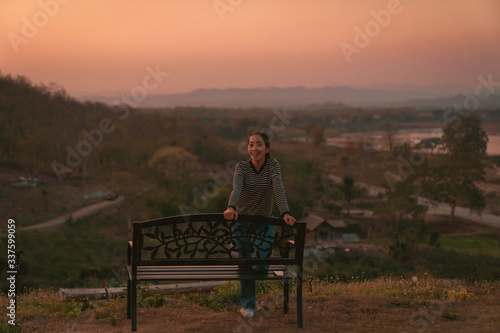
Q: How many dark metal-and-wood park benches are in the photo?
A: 1